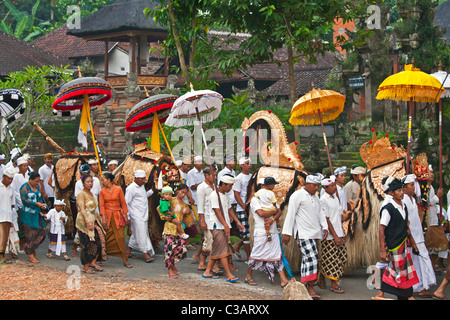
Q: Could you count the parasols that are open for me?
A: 7